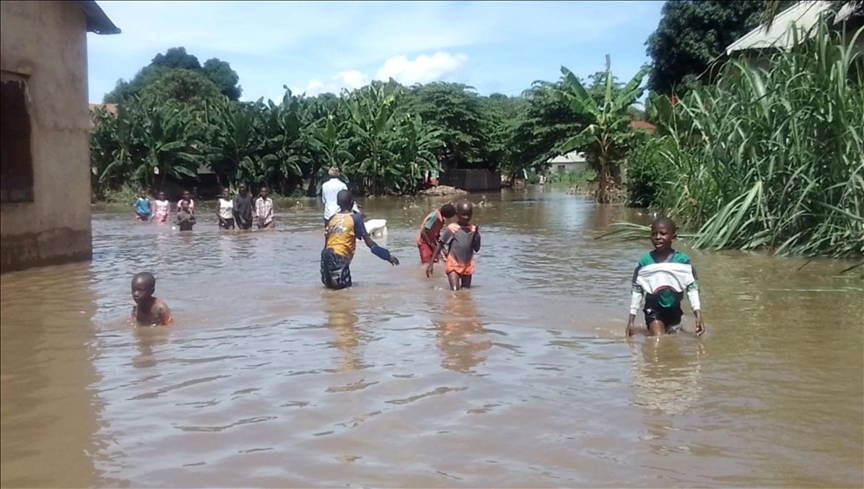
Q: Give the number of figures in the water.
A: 13